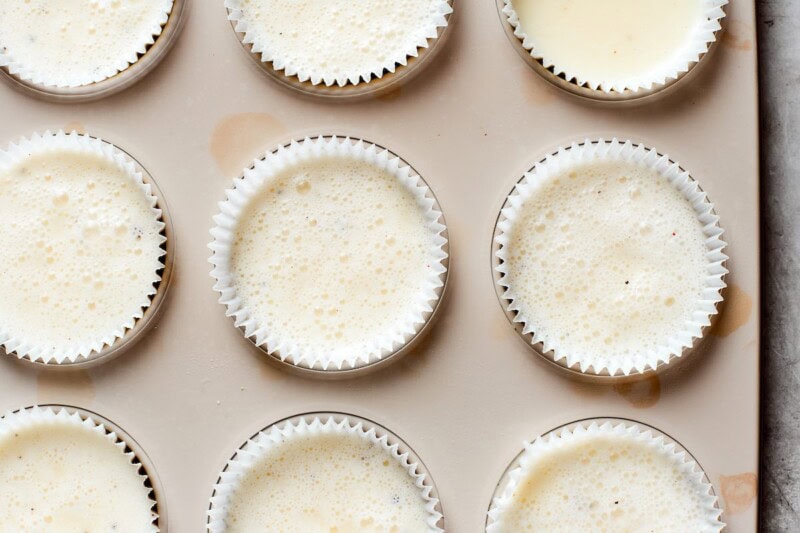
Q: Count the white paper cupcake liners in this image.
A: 9